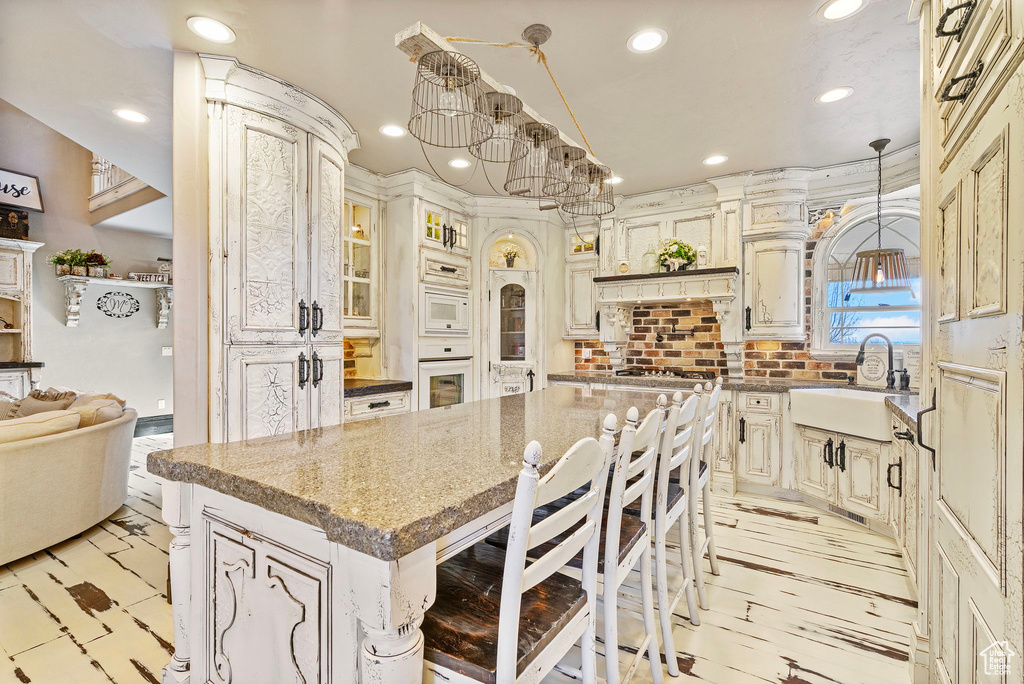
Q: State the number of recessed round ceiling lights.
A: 9